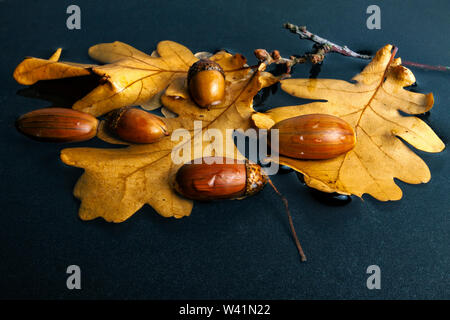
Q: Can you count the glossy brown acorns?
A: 5